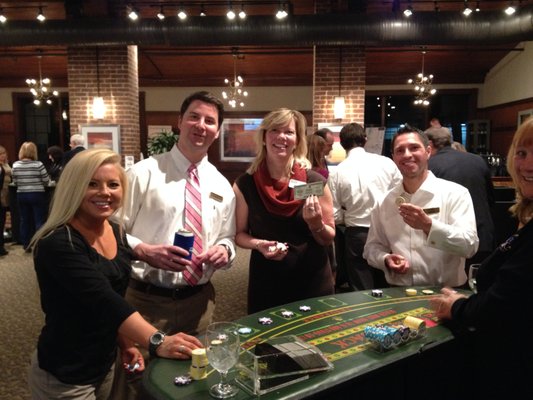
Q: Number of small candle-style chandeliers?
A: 3